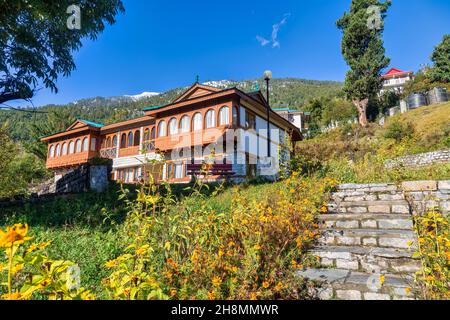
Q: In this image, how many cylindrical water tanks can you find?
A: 2